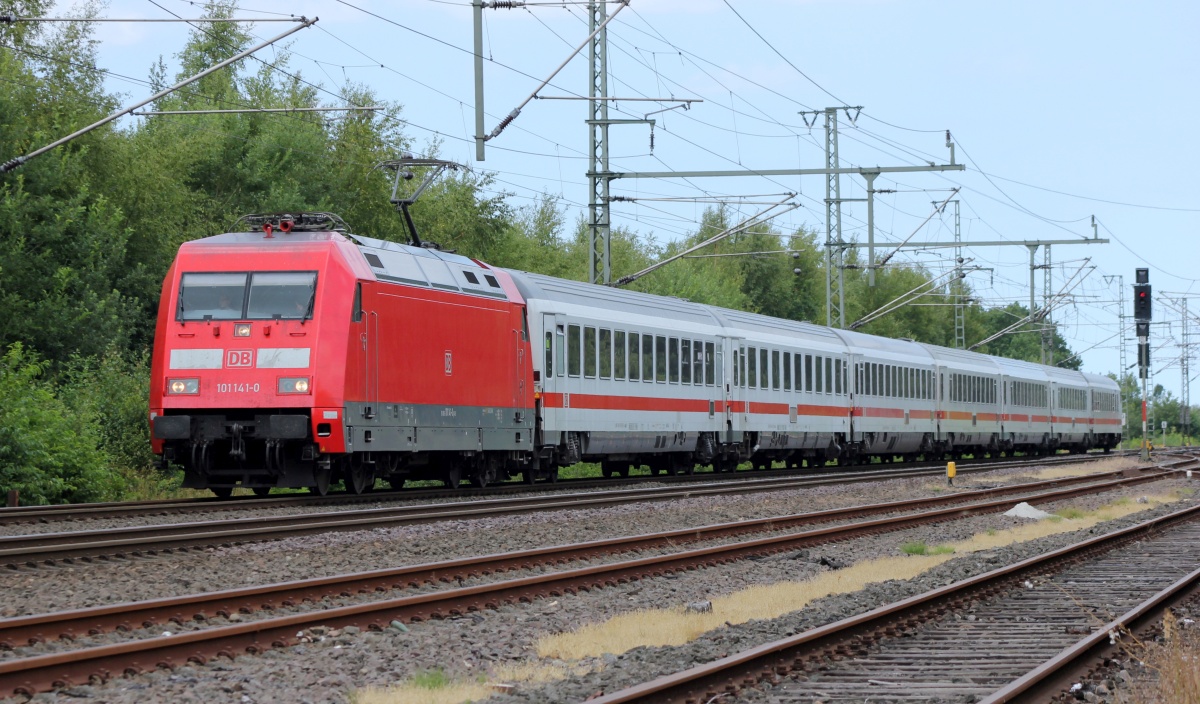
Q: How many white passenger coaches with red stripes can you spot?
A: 7